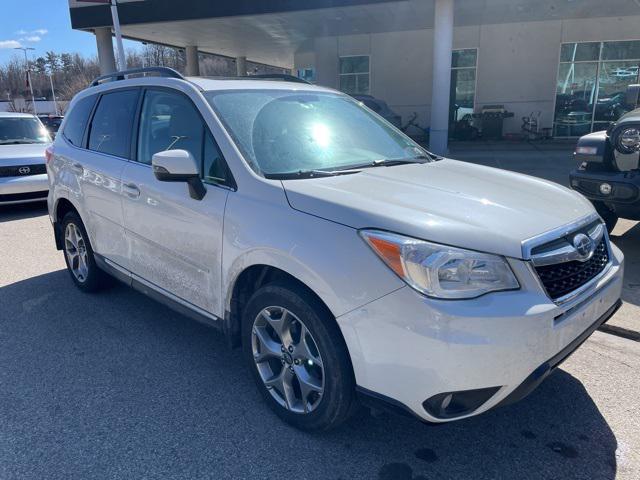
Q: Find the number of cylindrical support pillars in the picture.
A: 4